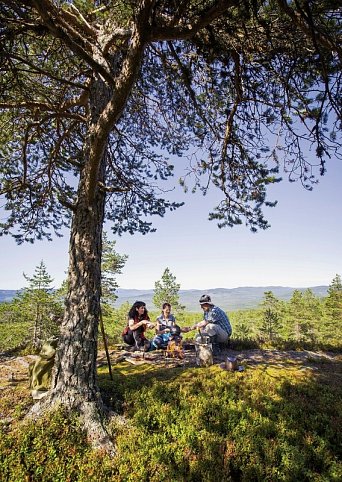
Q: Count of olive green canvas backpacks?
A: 1